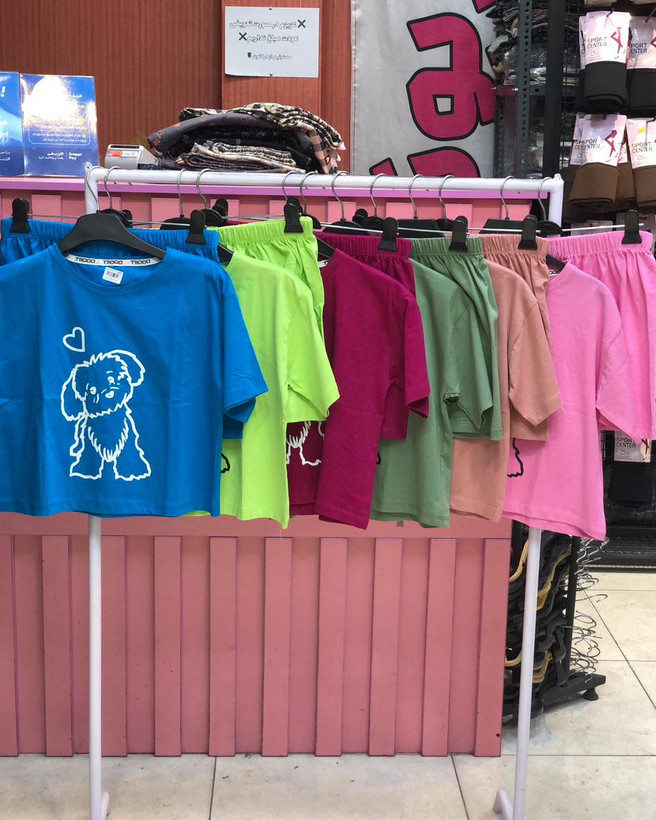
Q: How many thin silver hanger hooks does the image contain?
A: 12